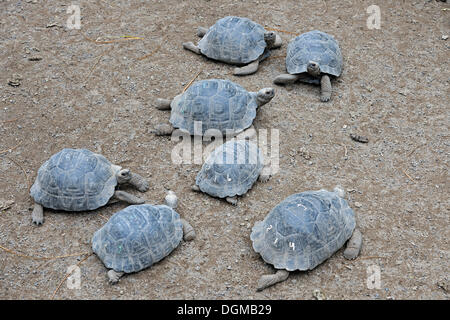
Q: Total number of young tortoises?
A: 7